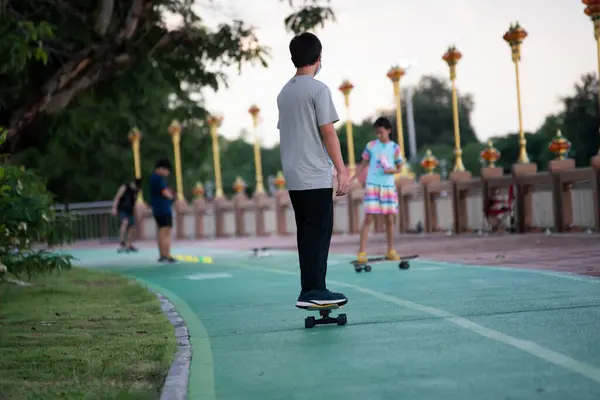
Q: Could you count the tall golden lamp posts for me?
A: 9